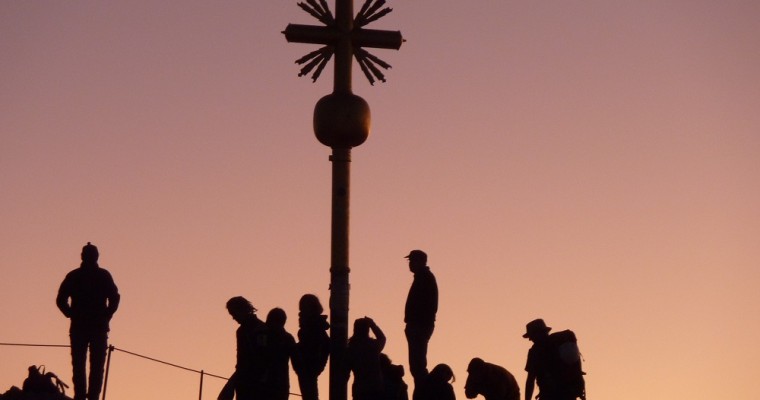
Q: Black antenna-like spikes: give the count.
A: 12